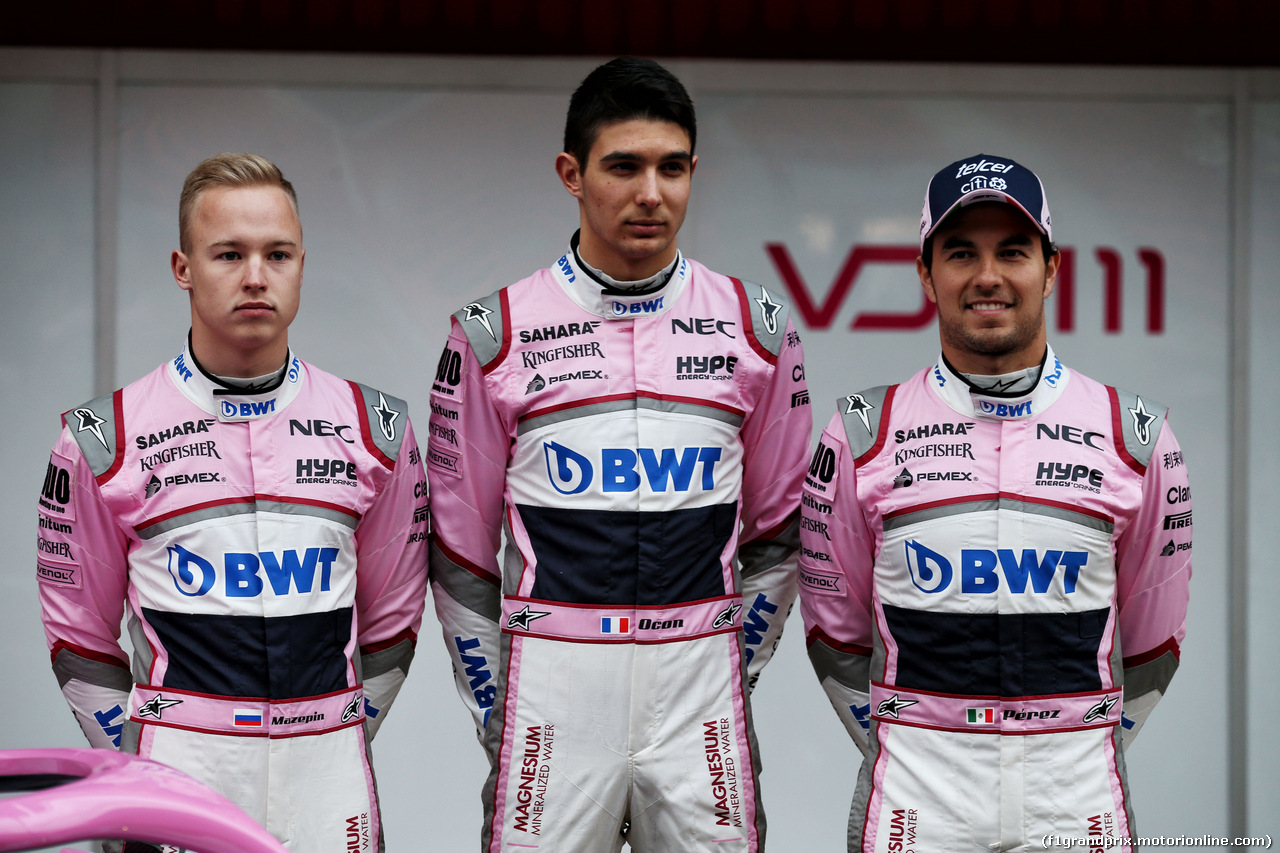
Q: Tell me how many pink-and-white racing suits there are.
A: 3